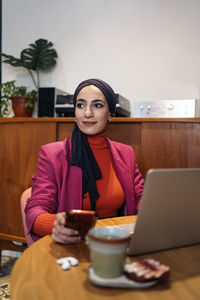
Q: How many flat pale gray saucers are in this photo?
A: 1